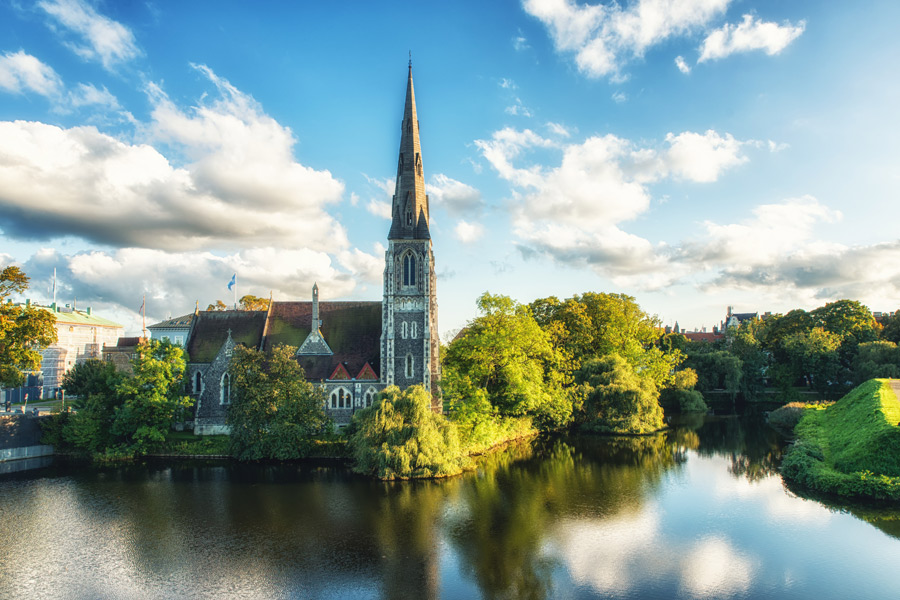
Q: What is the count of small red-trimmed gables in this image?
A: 2